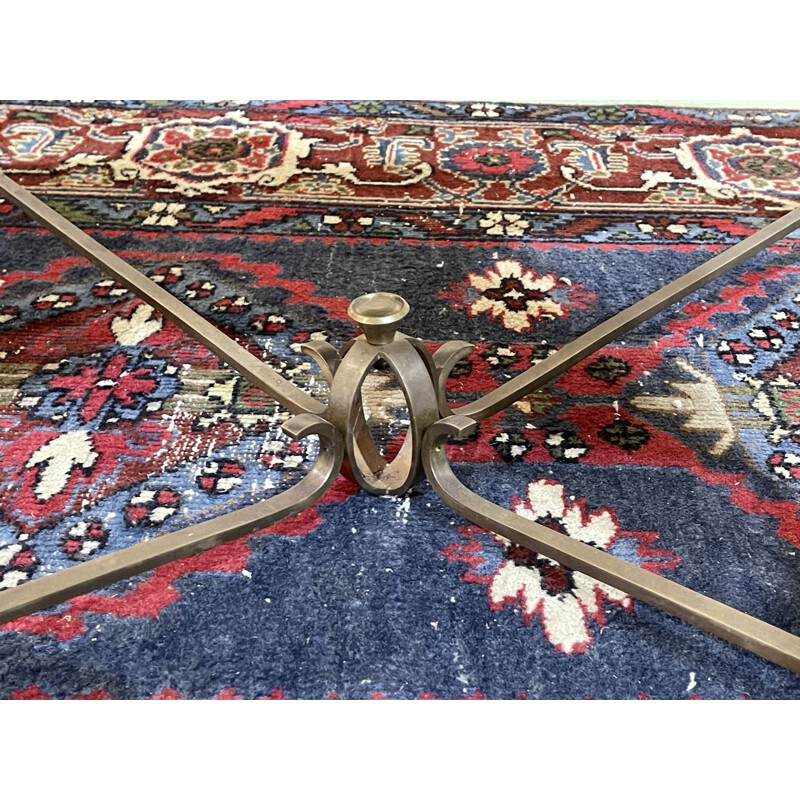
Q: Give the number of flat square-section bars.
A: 4